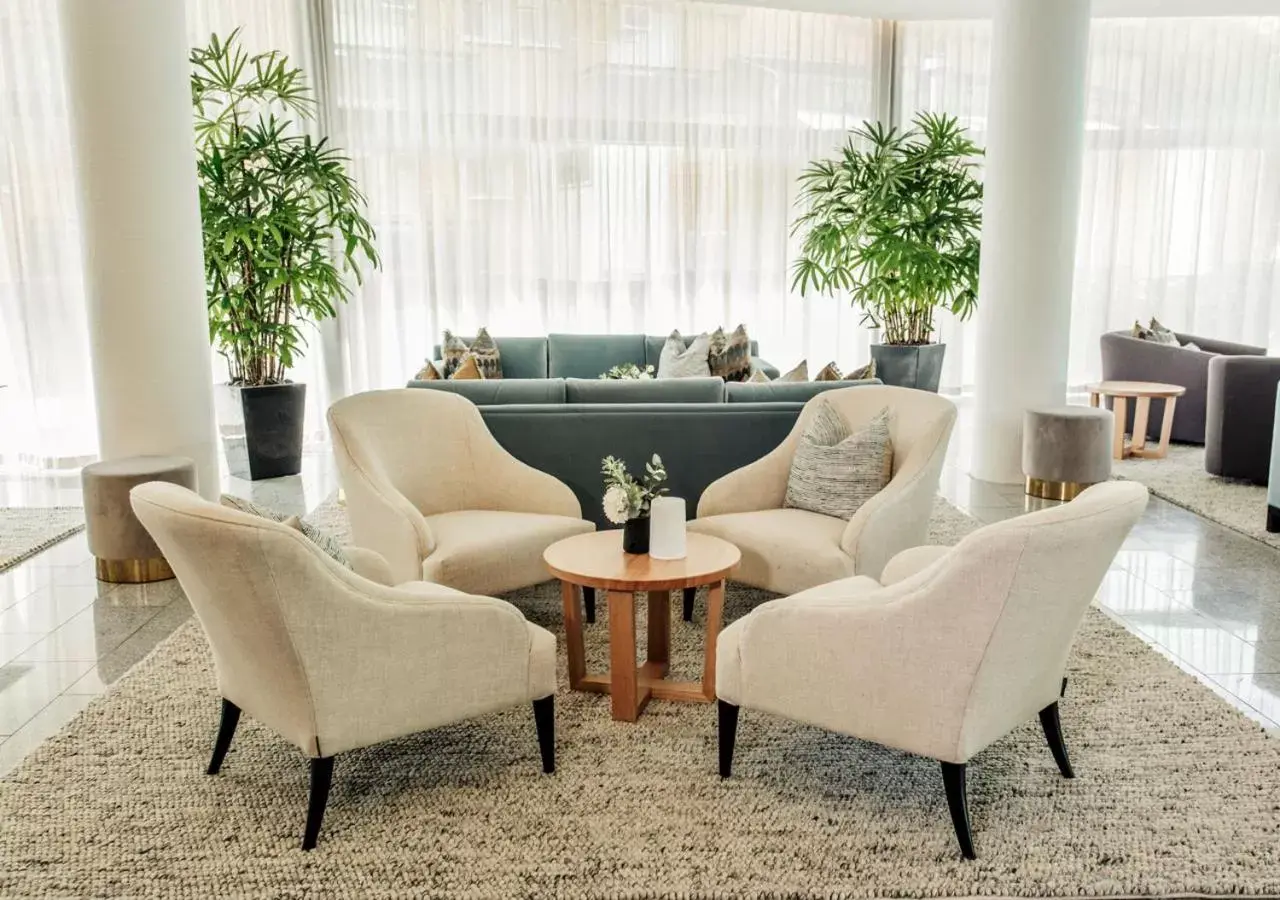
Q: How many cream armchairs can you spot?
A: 4